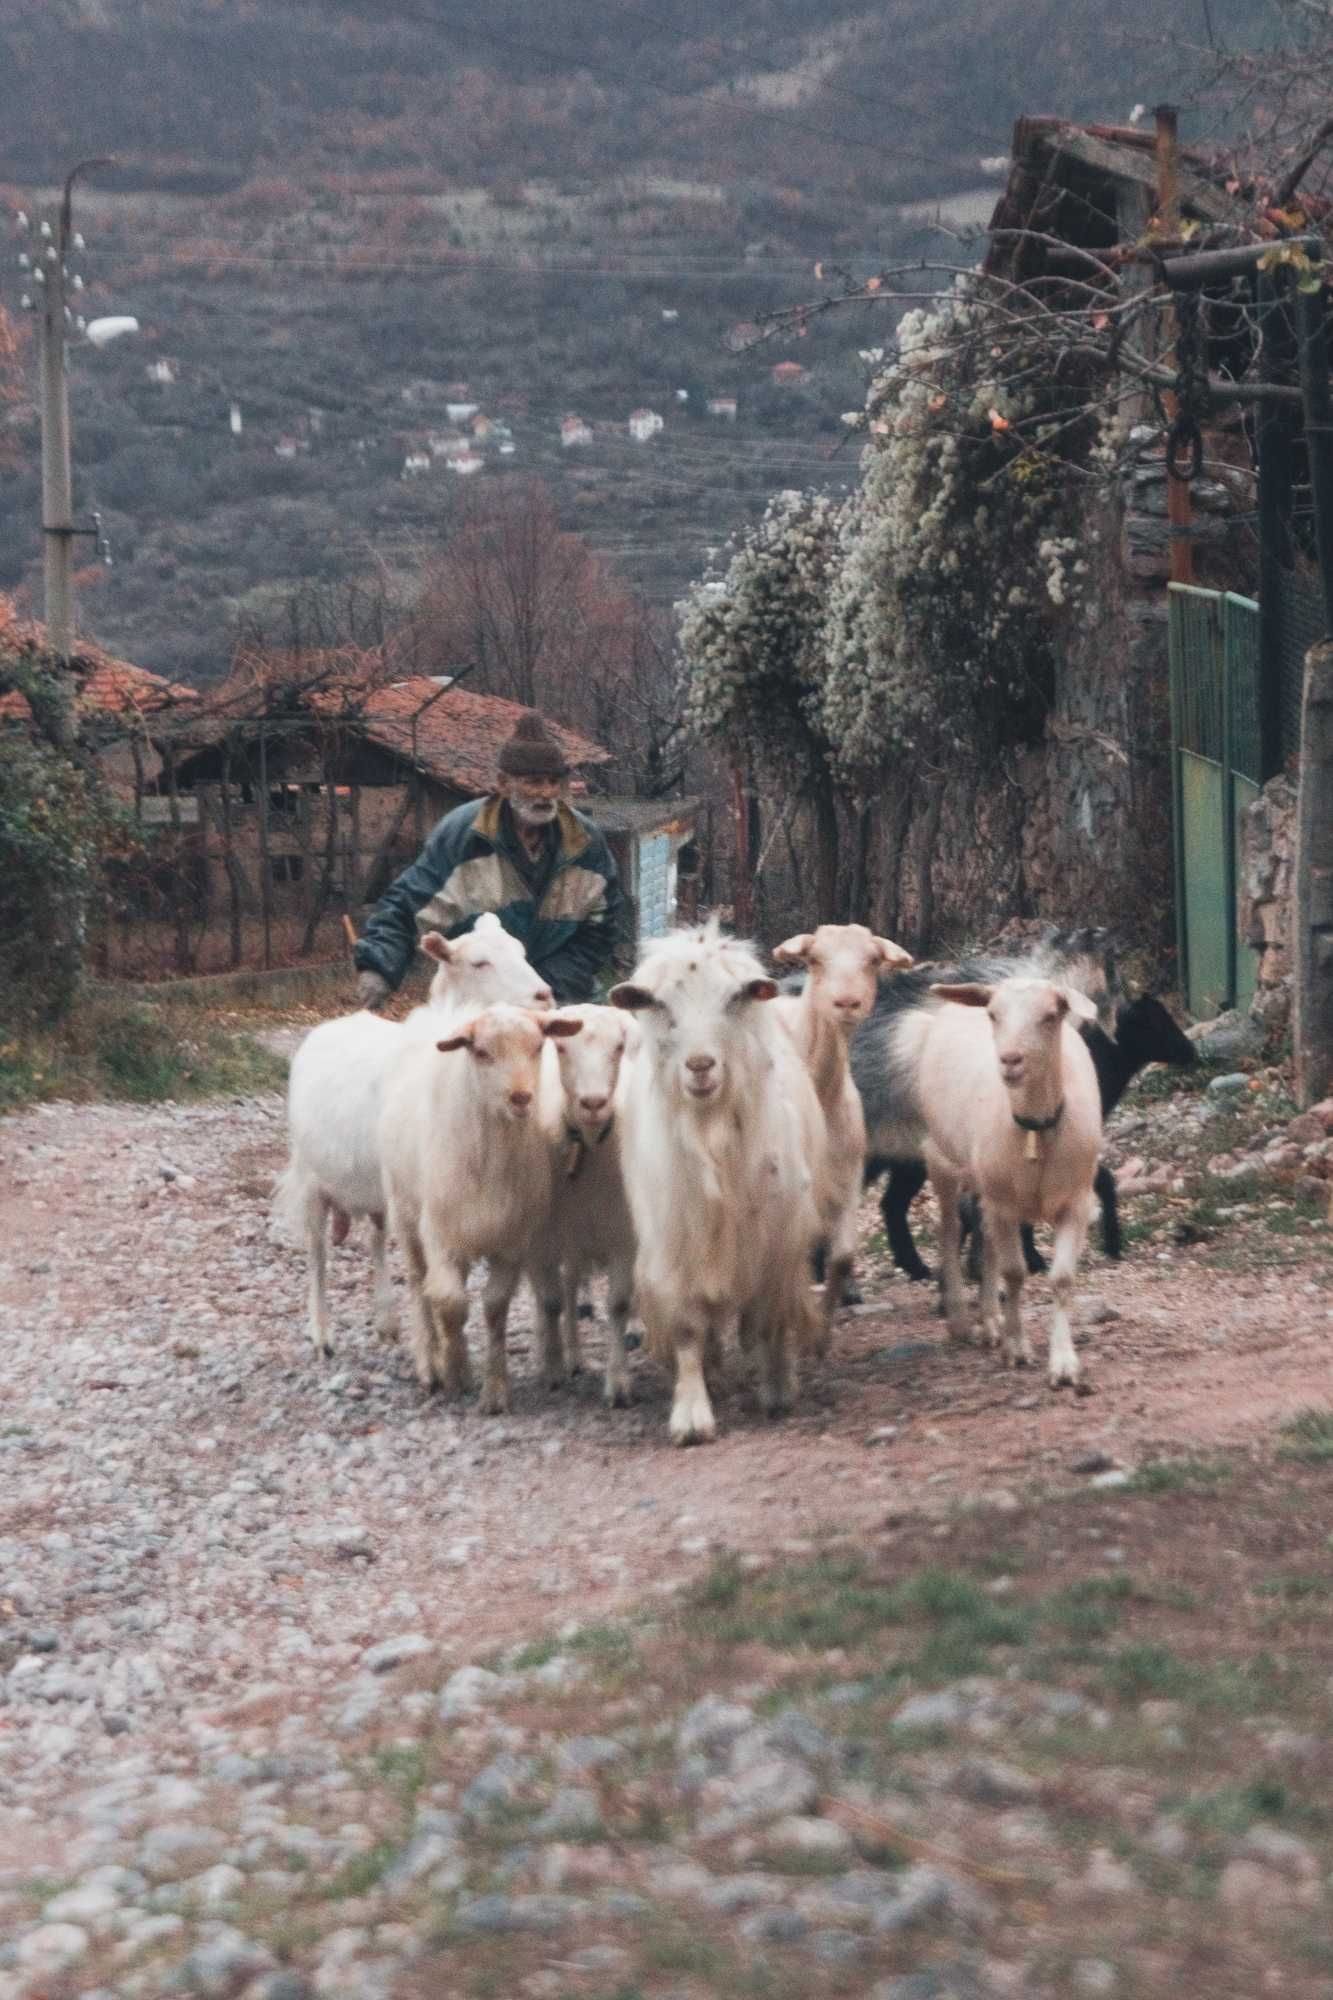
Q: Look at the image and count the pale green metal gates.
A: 1